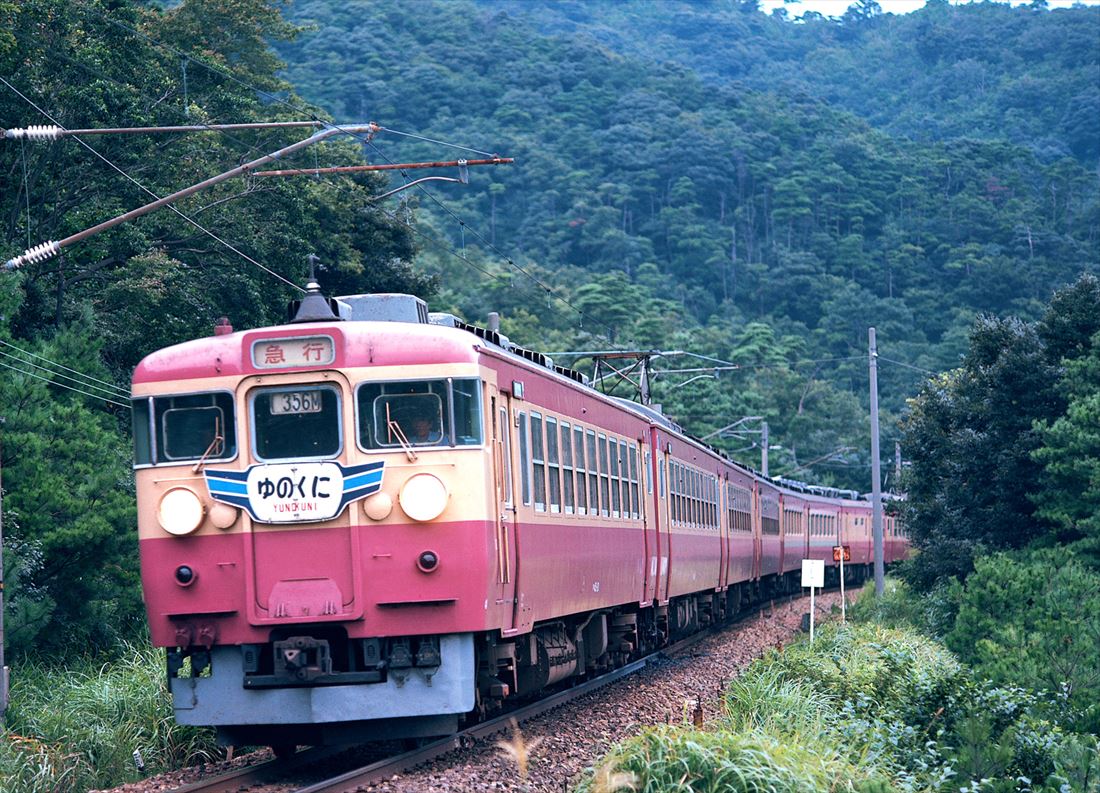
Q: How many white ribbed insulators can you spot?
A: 2